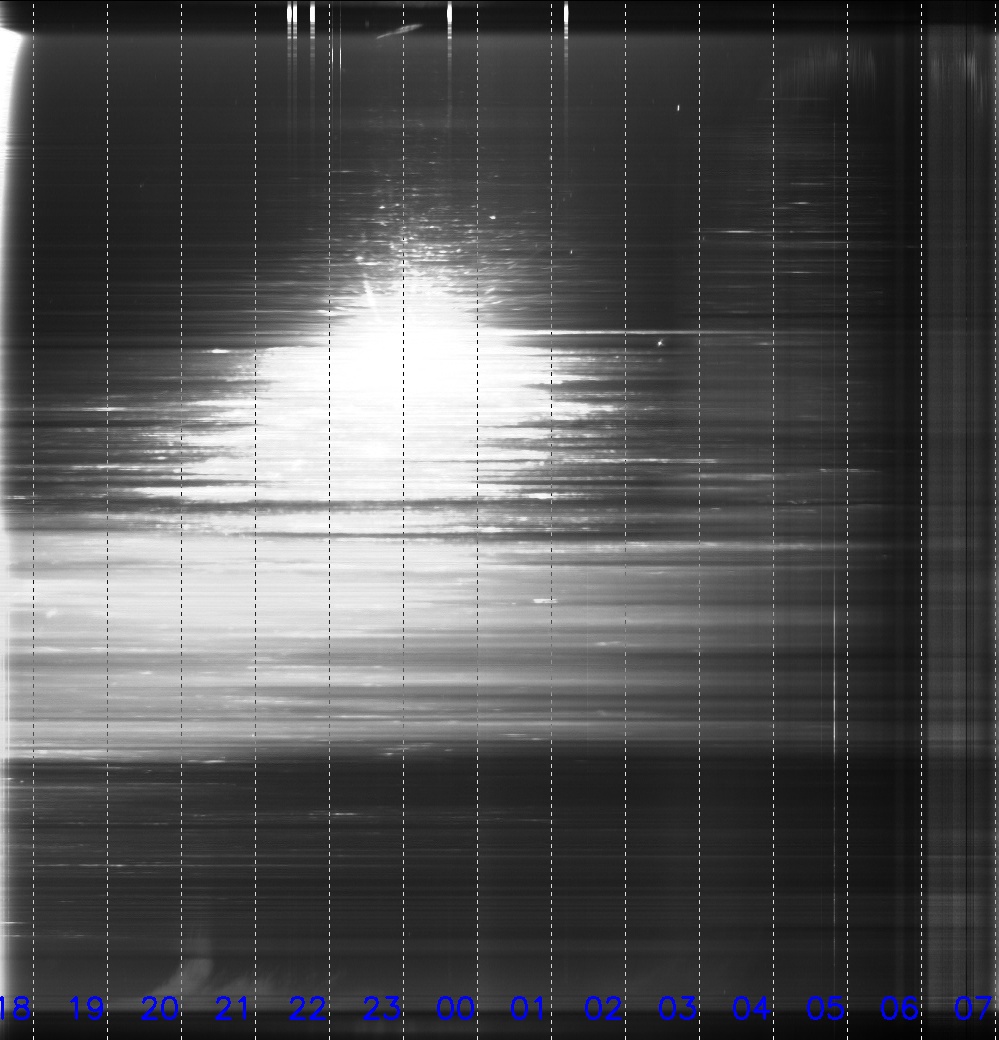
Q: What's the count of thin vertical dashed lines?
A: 14